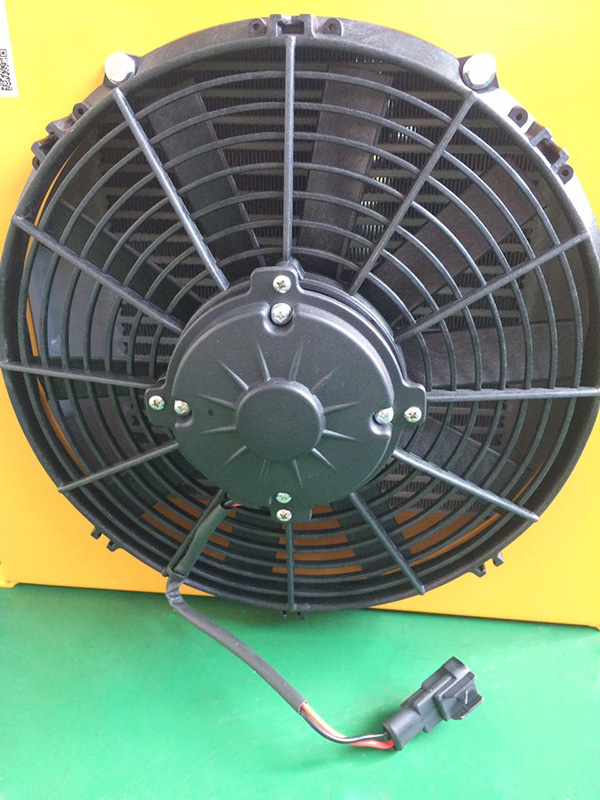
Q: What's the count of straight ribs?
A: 12